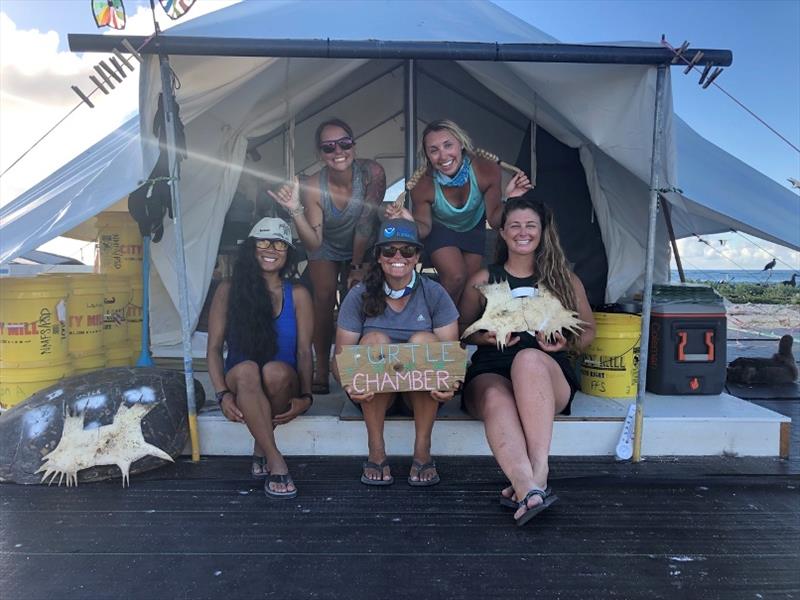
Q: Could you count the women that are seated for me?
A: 3